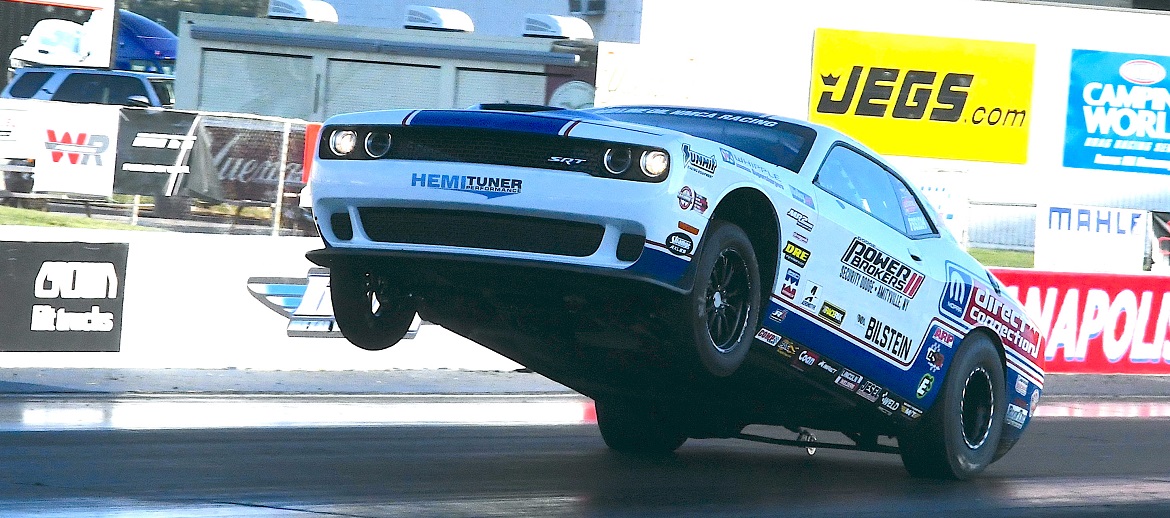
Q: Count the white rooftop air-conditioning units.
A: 3